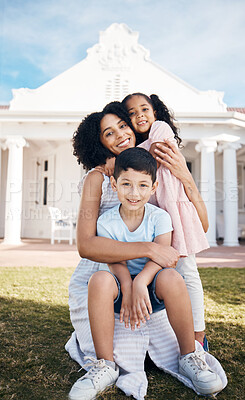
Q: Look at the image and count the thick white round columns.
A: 3